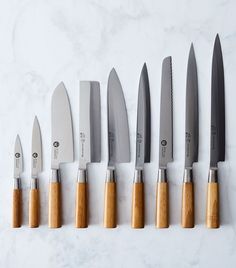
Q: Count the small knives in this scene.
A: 2